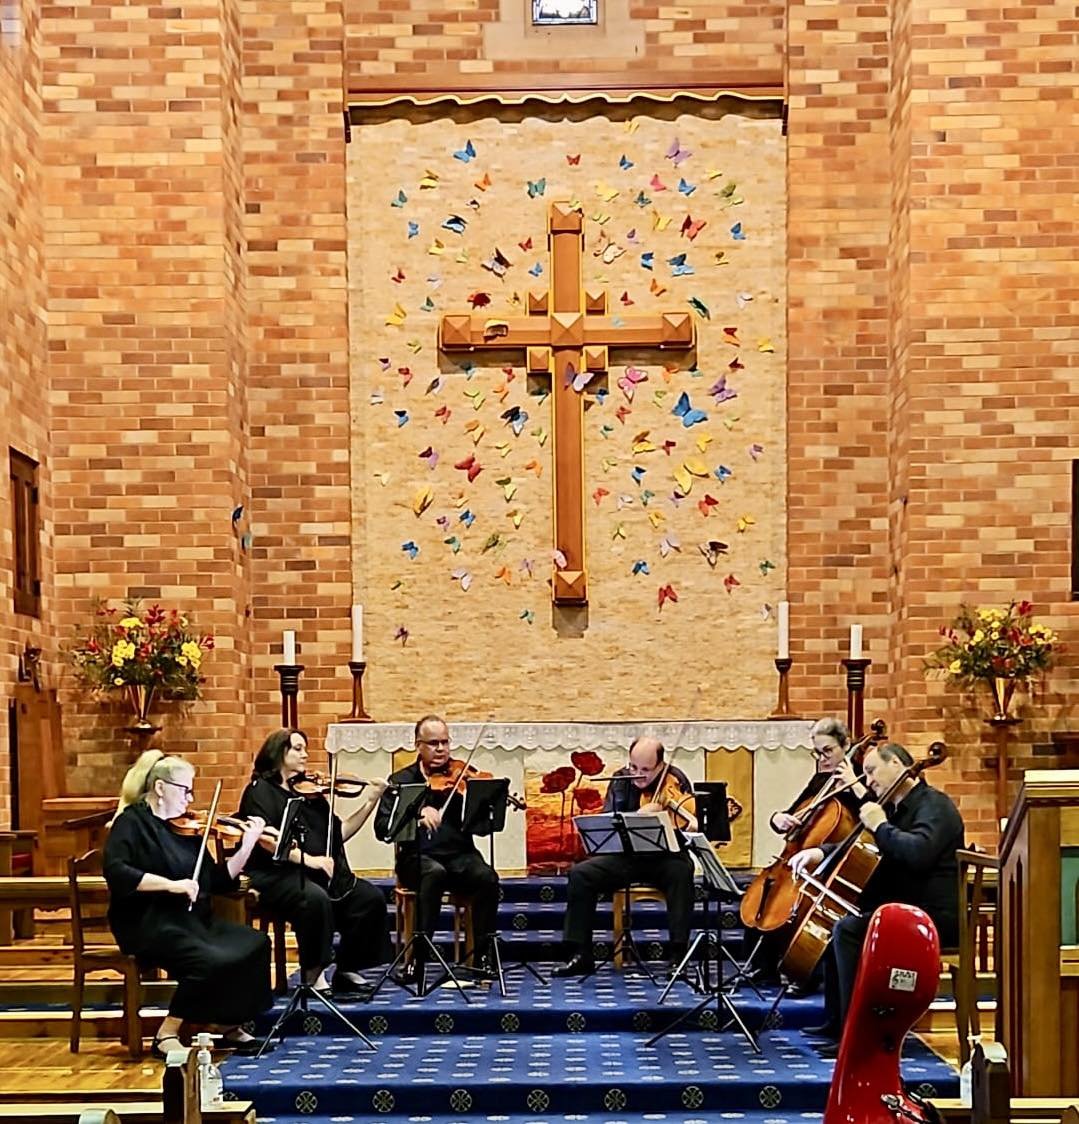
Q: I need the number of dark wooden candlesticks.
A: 4